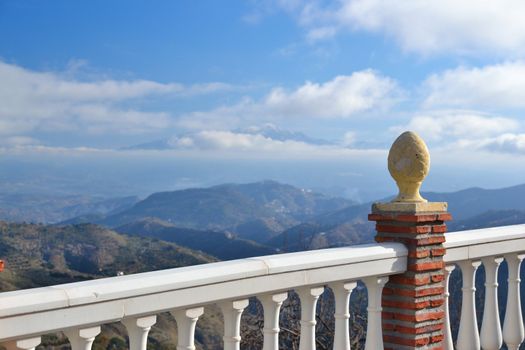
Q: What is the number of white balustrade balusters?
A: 13